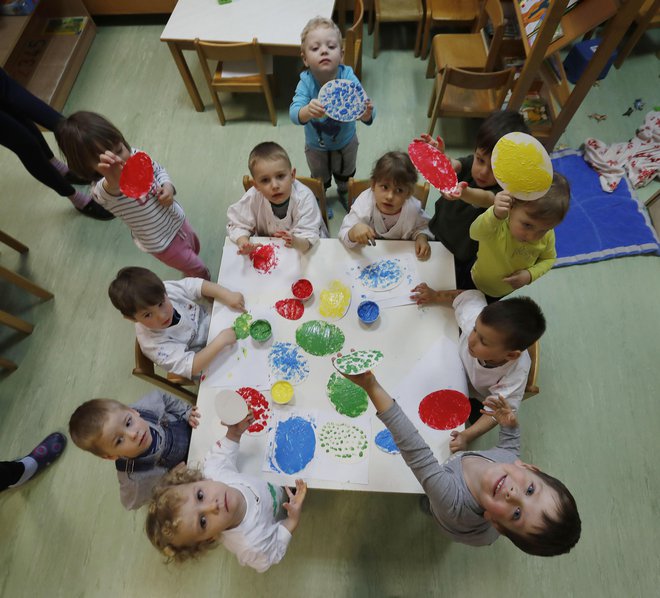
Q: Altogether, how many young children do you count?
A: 11